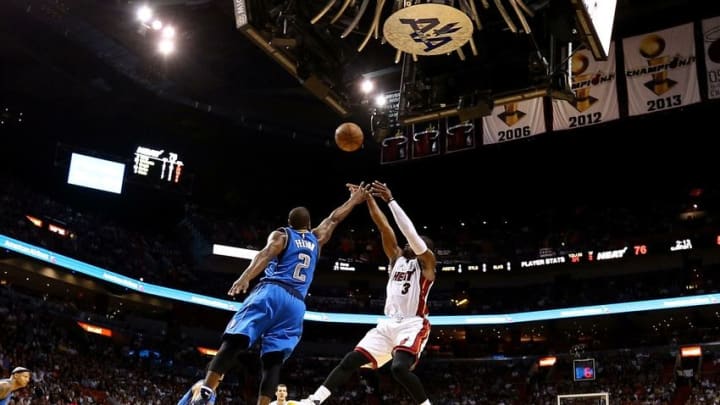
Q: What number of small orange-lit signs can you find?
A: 6